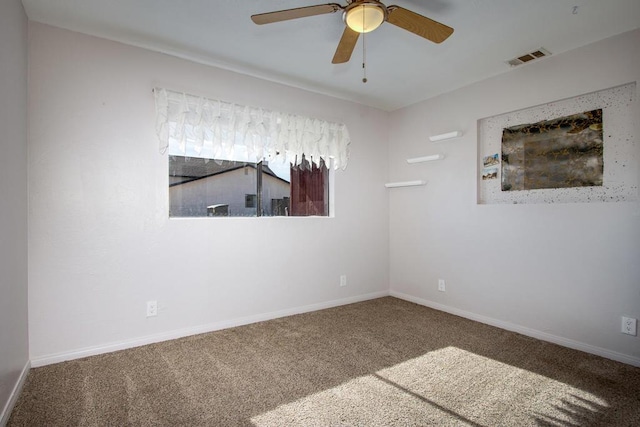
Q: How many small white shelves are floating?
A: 3